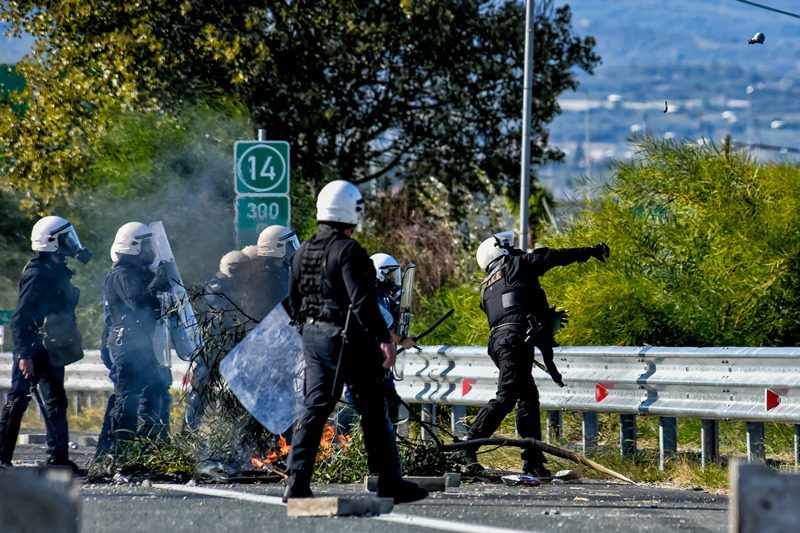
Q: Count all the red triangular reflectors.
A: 3